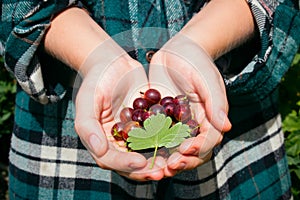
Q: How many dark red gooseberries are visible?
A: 12